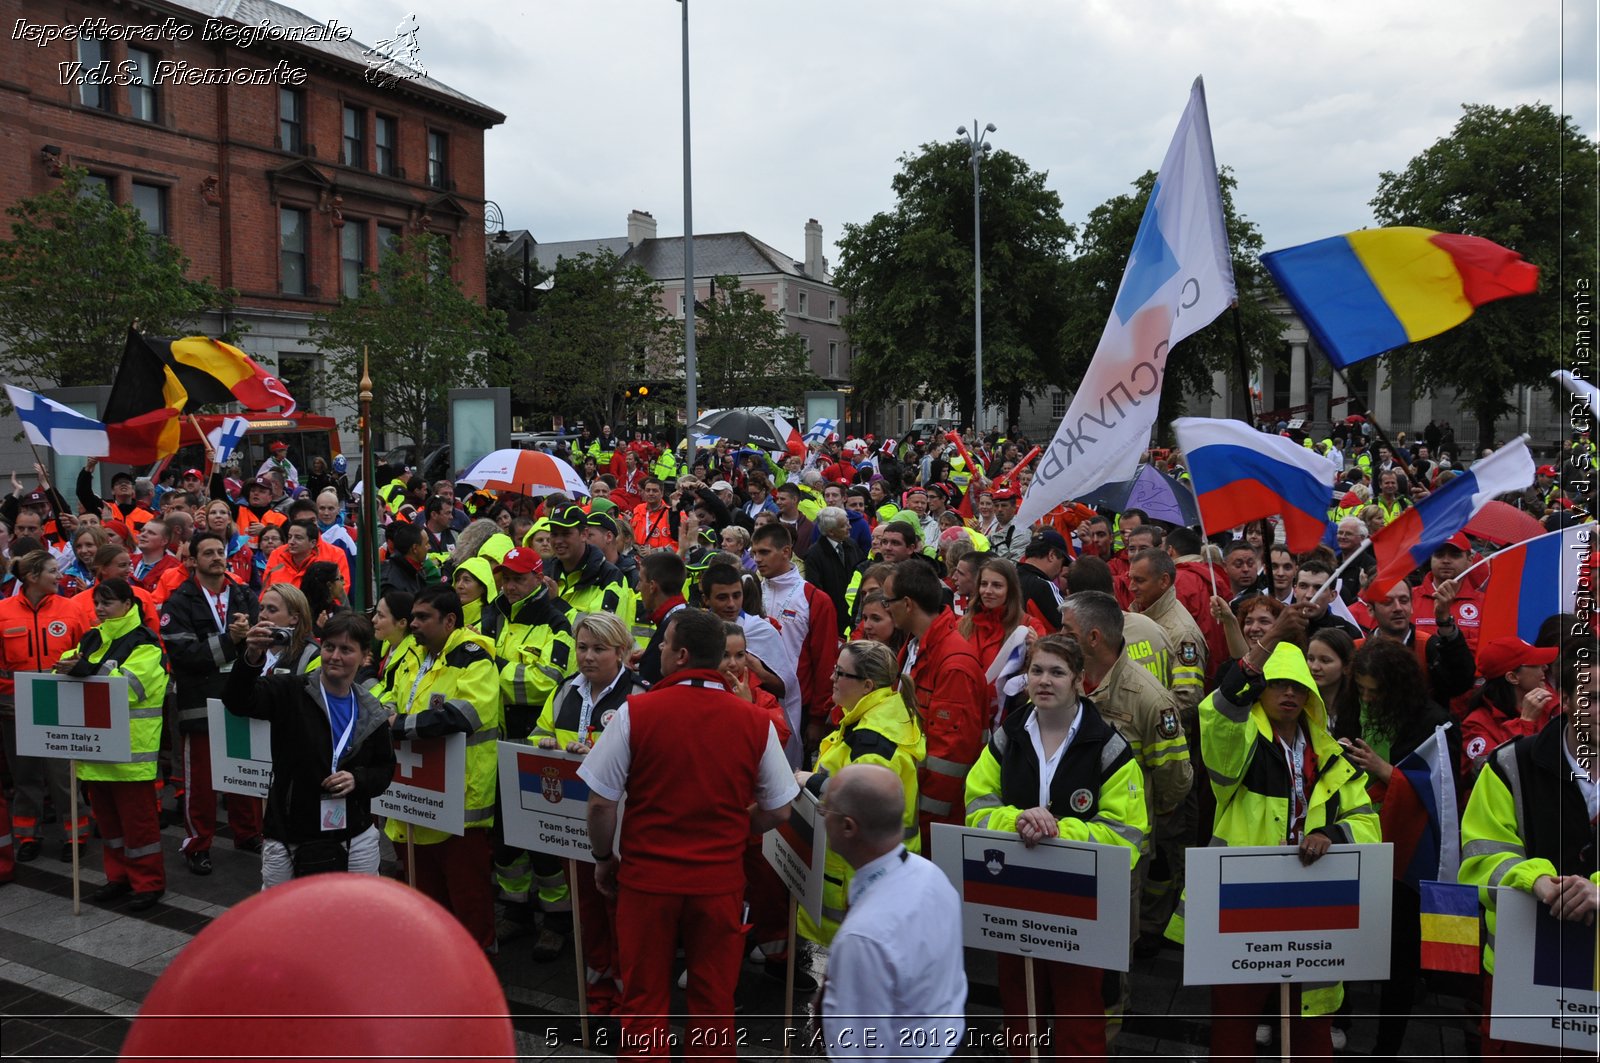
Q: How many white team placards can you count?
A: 8